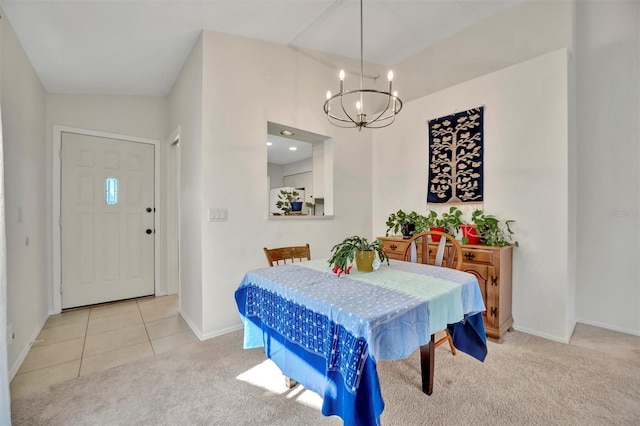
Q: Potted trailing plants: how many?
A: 5